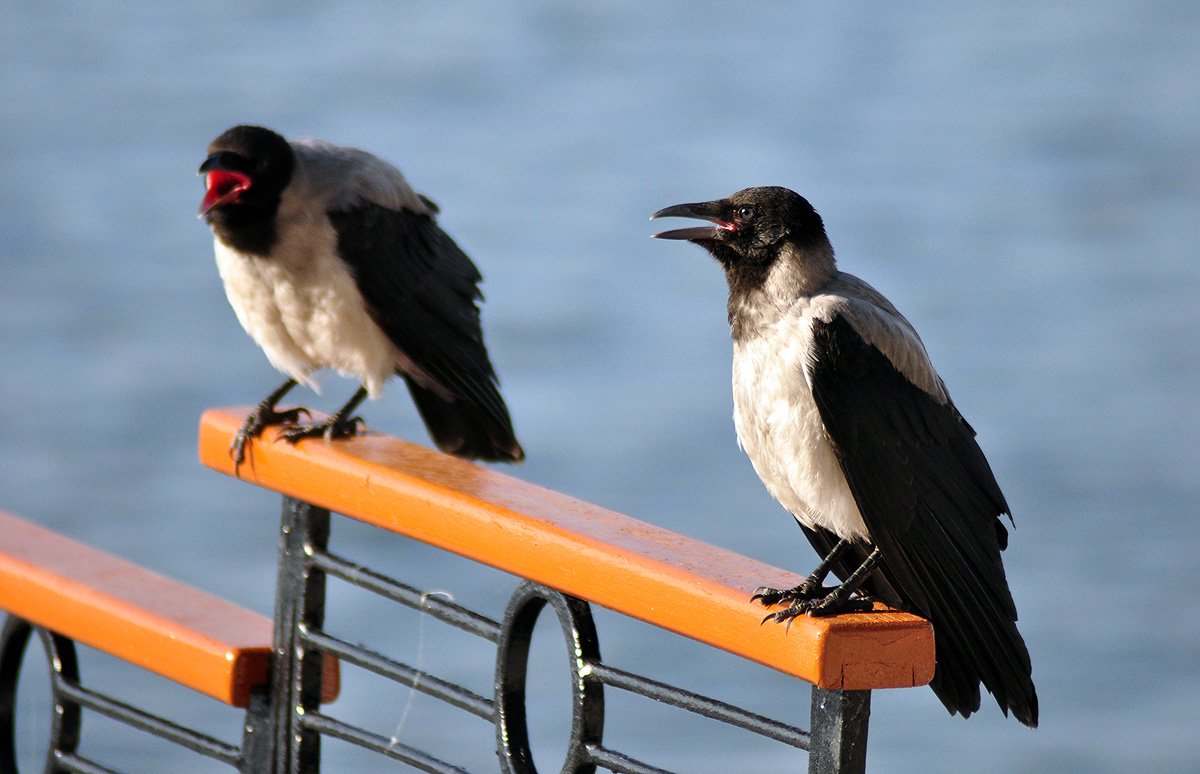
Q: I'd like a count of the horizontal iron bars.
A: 7